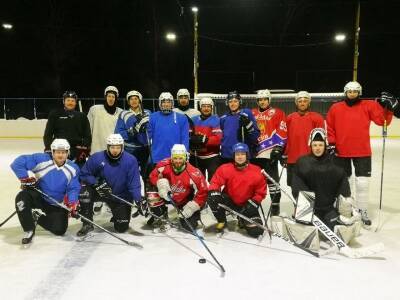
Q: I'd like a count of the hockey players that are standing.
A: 10